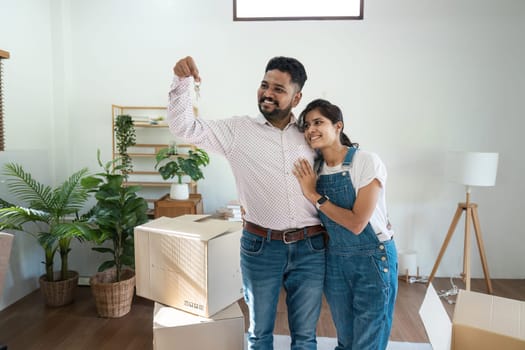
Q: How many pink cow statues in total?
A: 0